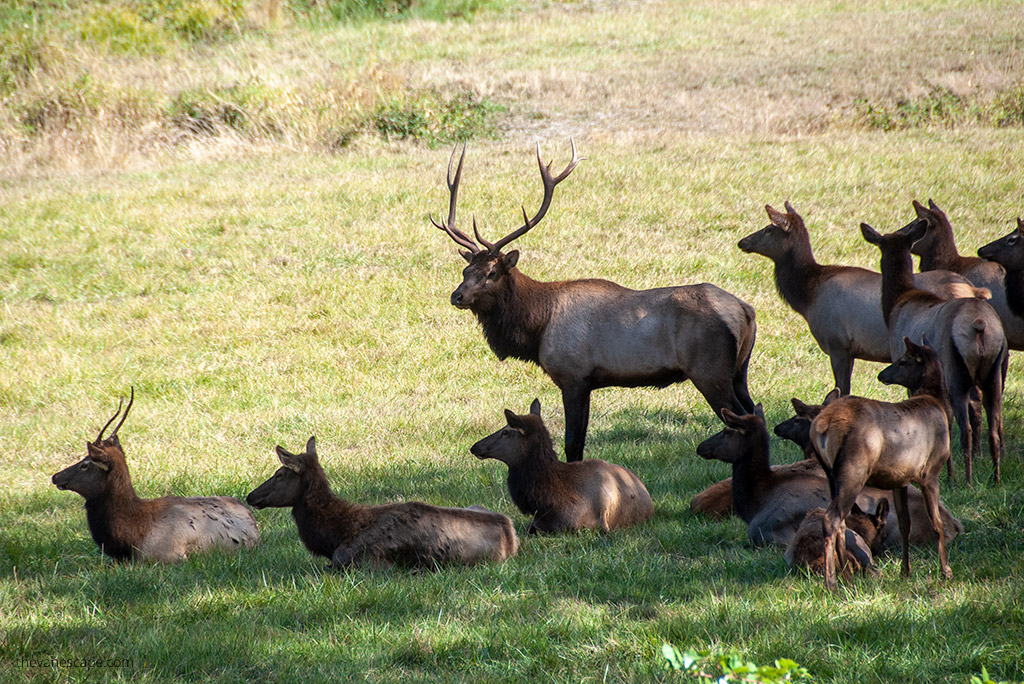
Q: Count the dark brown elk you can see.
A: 12